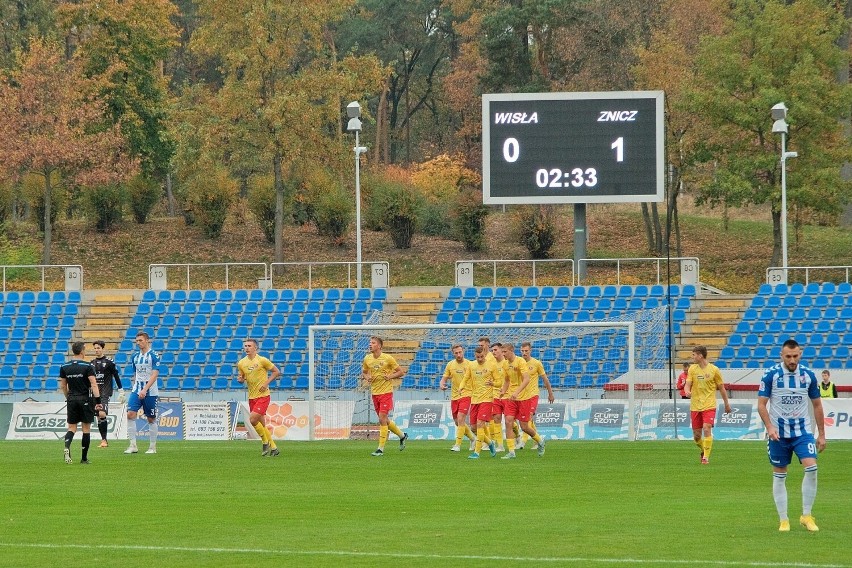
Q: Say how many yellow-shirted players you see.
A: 9